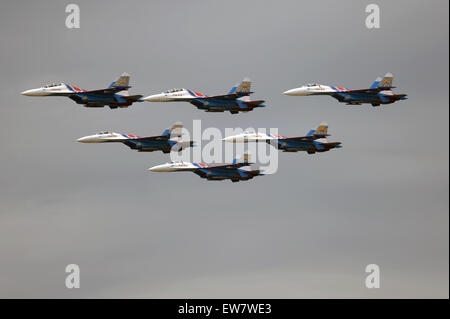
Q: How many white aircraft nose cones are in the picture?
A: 6